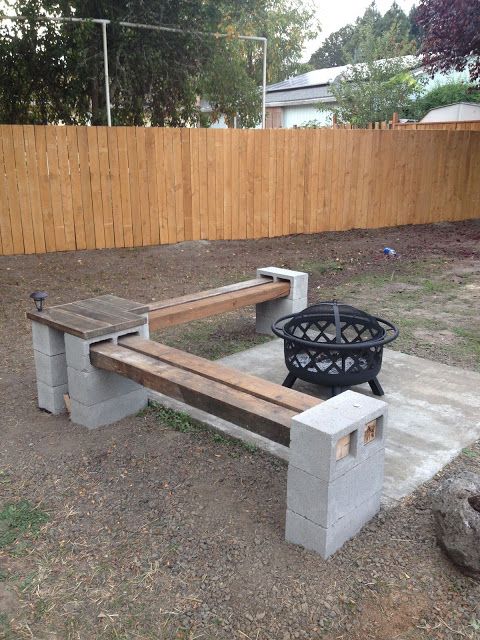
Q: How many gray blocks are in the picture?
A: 12